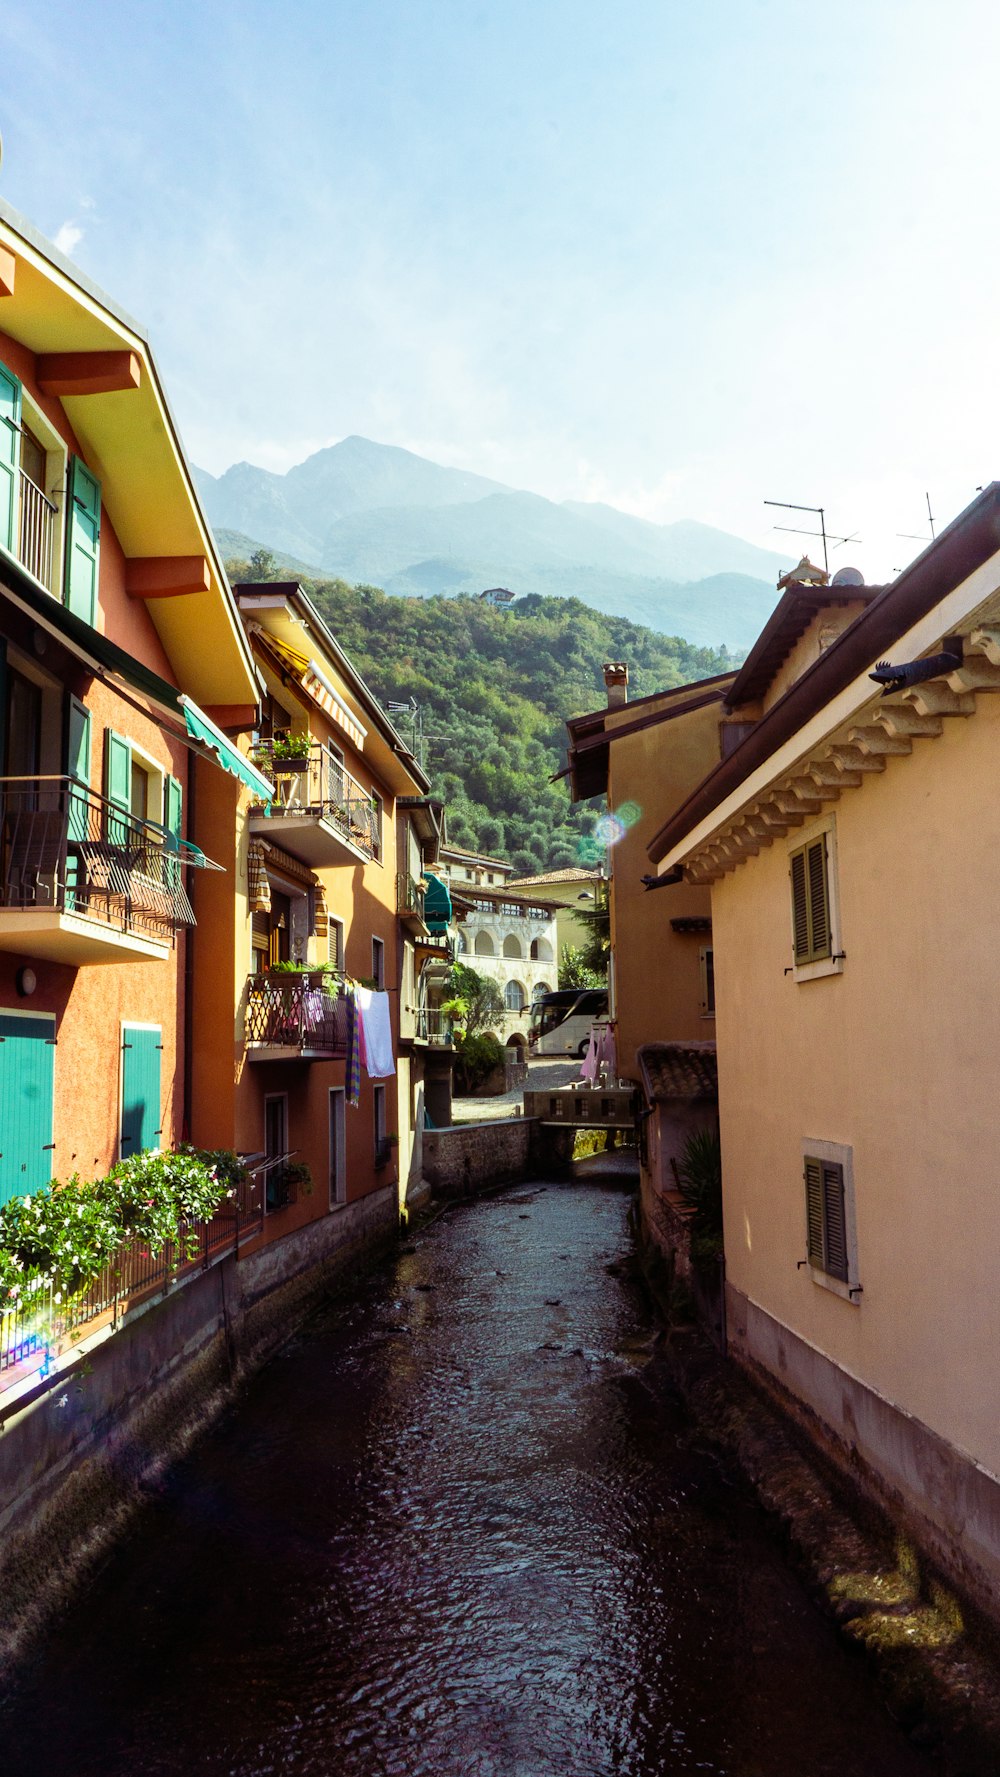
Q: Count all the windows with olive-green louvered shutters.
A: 2